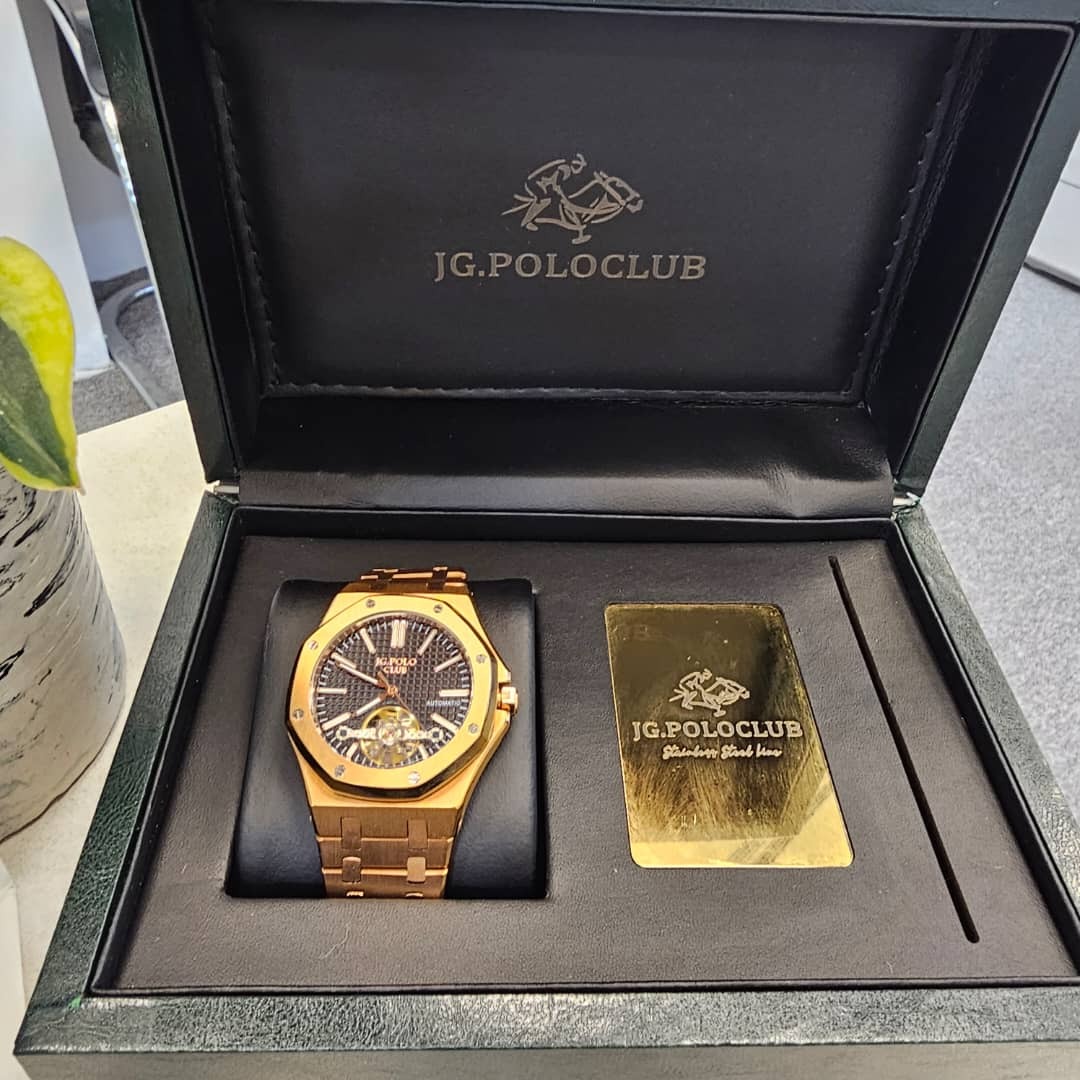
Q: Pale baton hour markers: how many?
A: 11